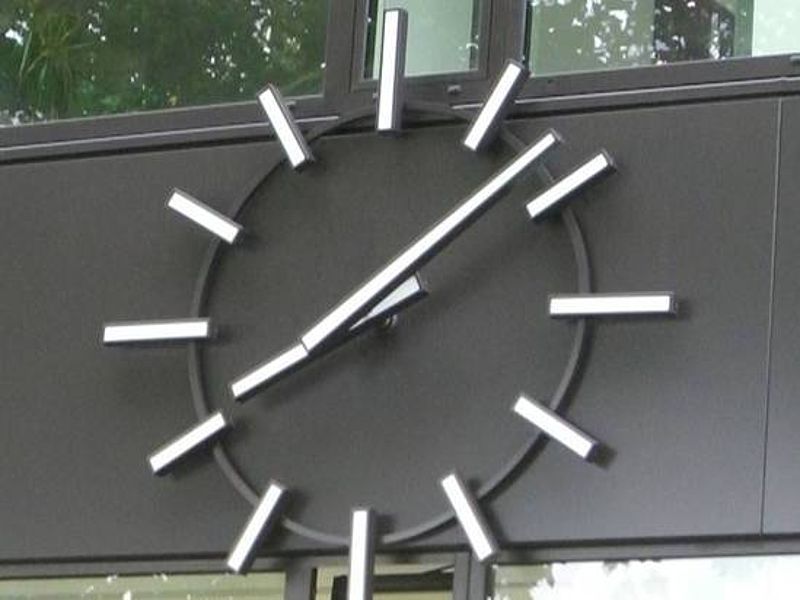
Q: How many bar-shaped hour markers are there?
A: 12